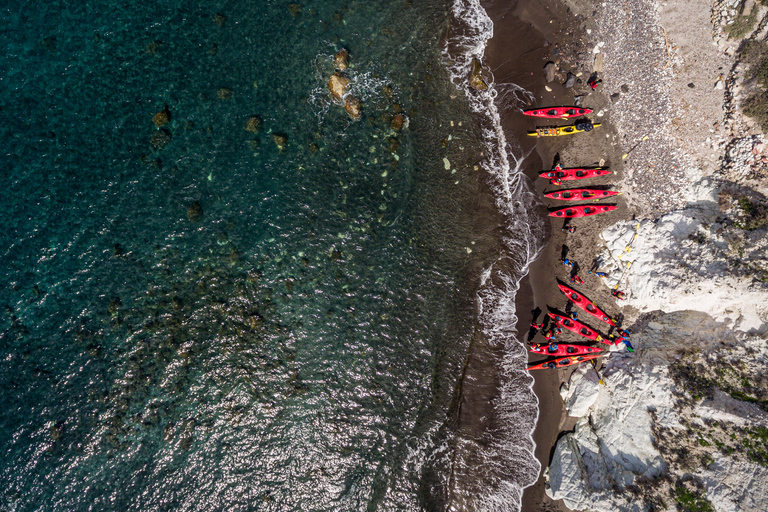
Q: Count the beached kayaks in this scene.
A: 9